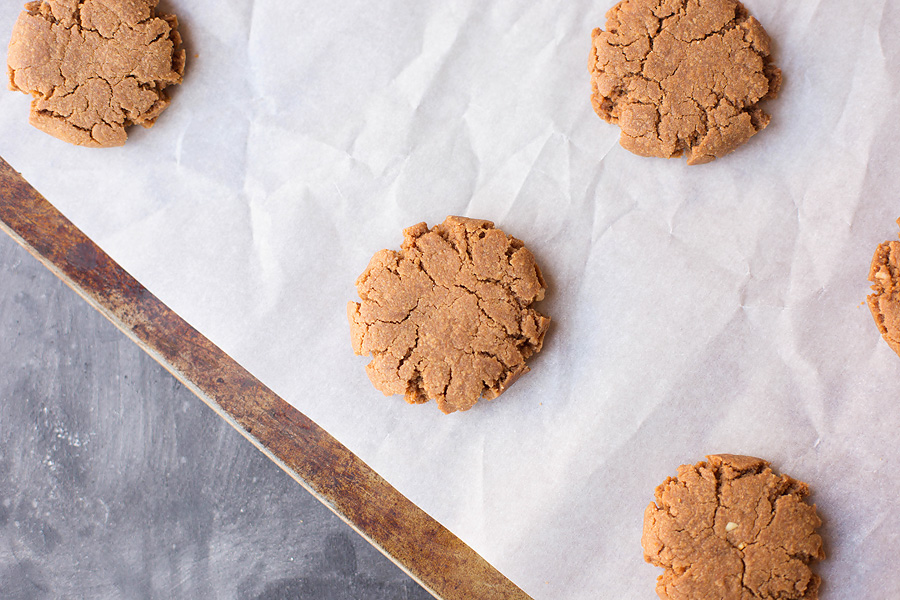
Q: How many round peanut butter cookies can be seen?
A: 5